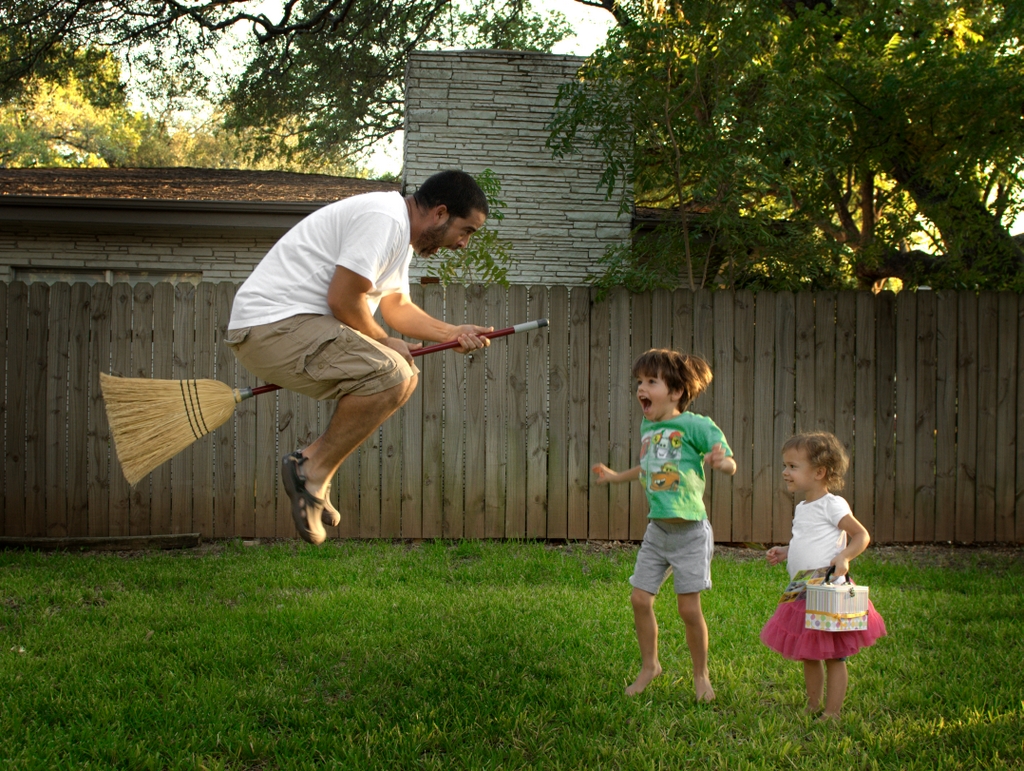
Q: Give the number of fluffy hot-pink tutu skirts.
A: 1